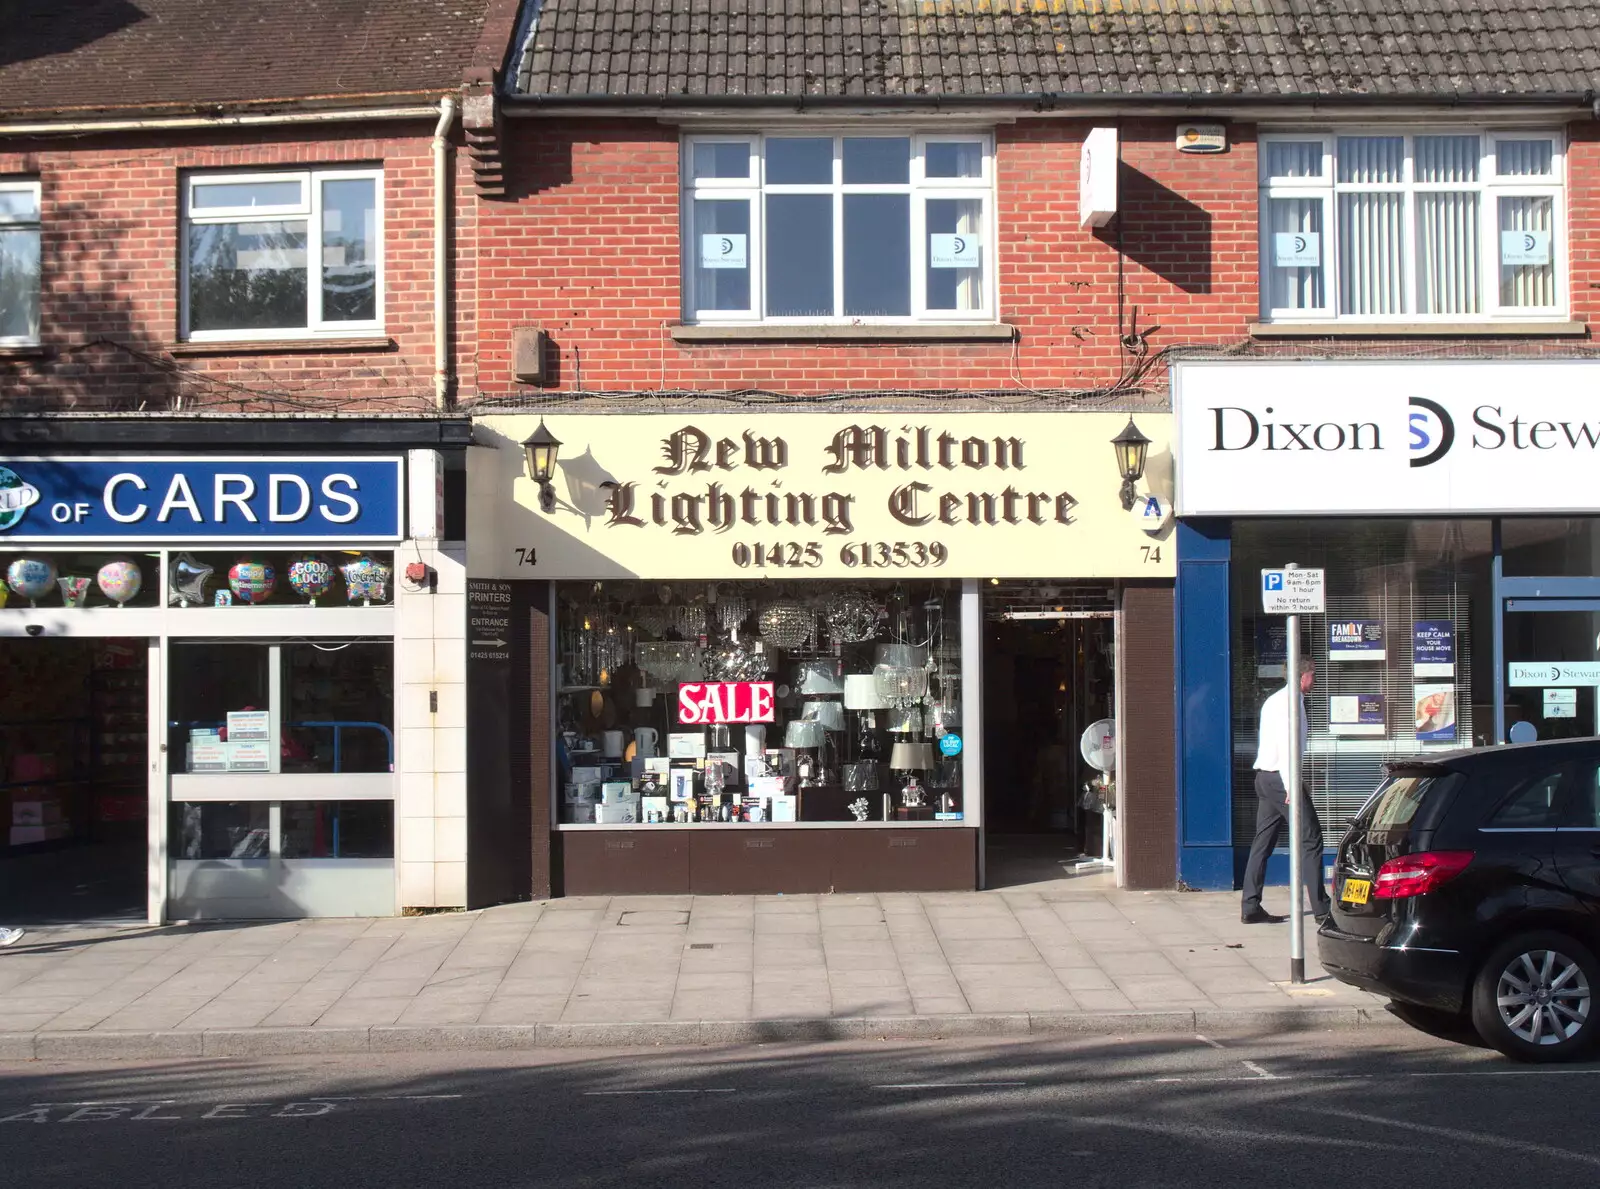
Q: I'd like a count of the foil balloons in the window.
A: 6